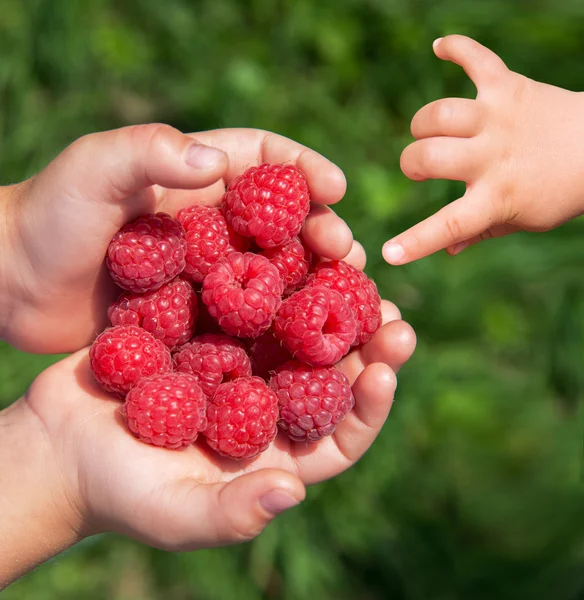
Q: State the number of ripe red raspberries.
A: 13